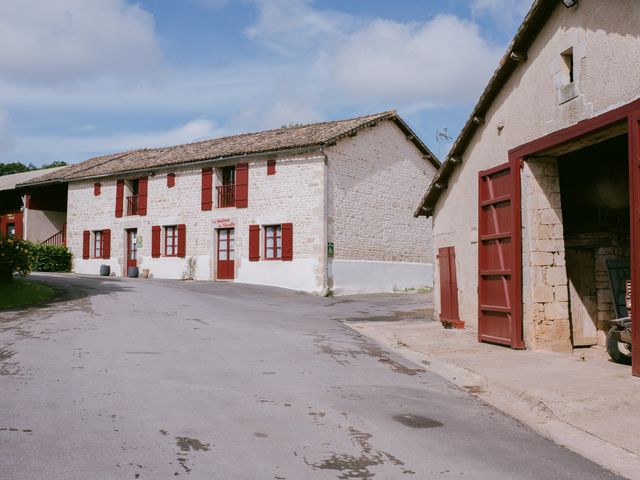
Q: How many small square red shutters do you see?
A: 3